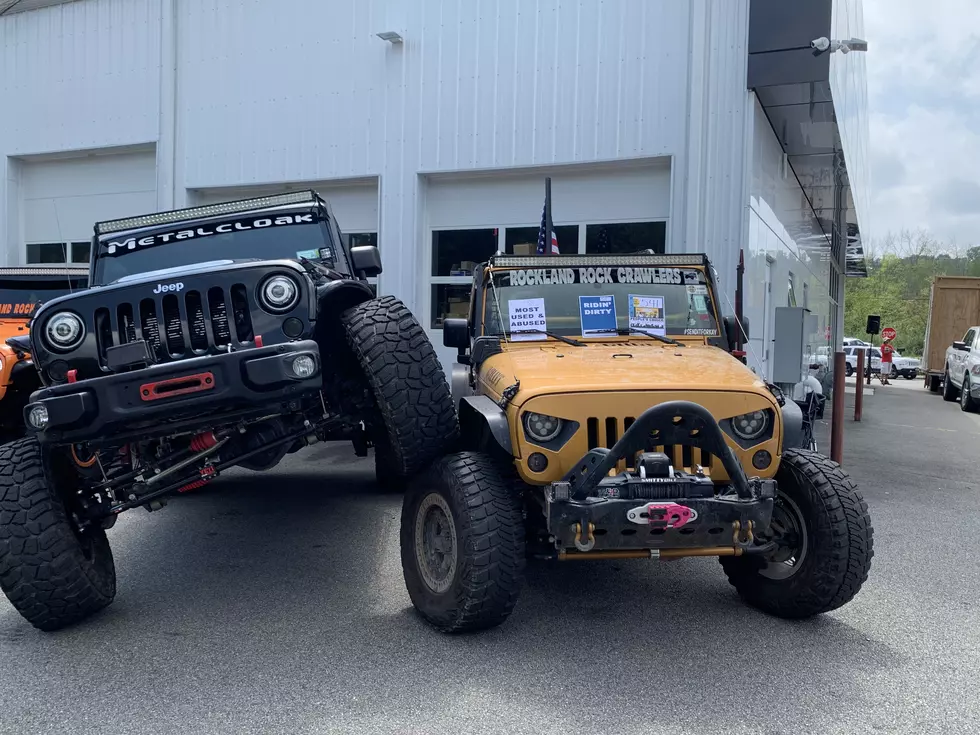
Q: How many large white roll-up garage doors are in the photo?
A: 3